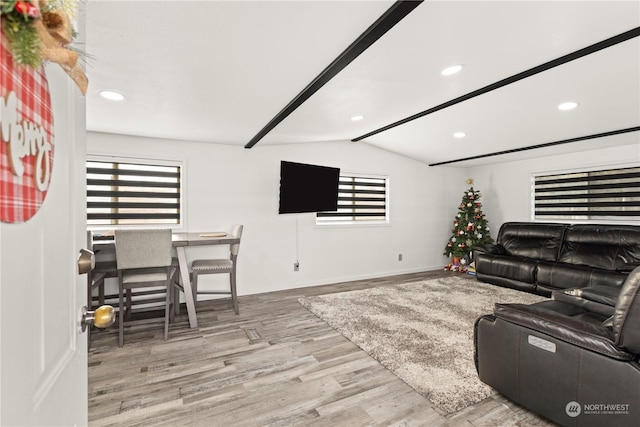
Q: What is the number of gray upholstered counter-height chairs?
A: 3